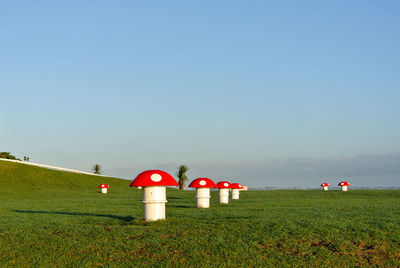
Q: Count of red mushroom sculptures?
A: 7